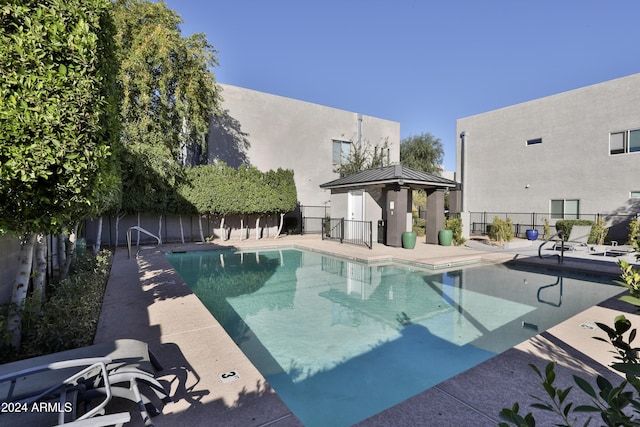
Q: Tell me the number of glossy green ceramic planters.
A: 2